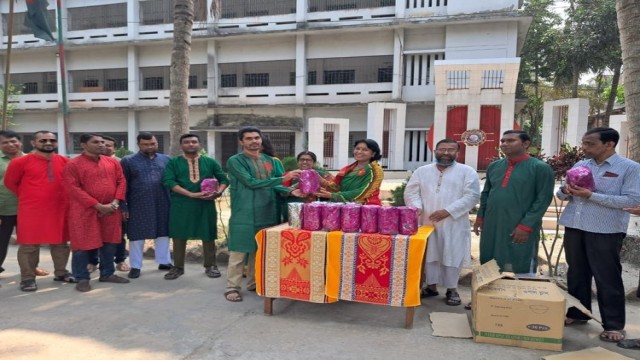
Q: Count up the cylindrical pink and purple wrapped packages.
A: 9